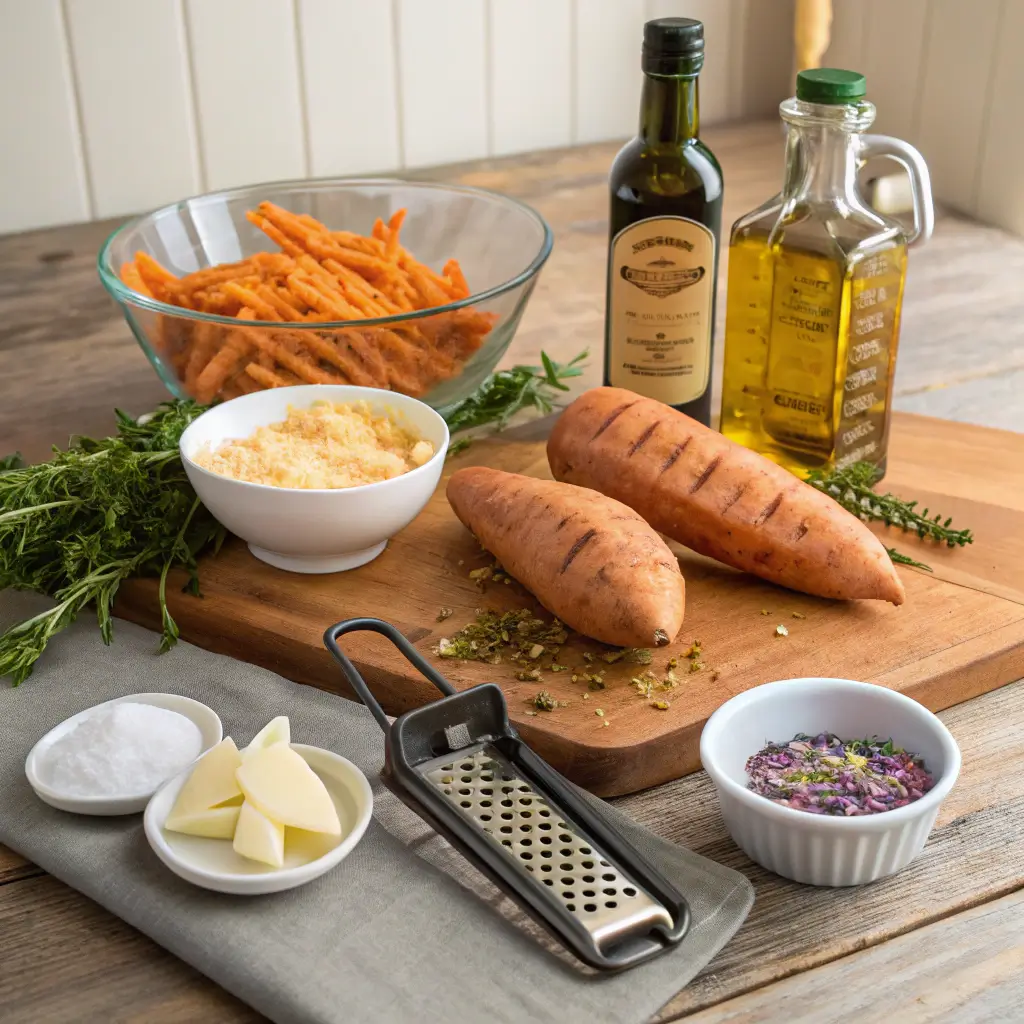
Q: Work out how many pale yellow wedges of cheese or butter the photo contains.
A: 5